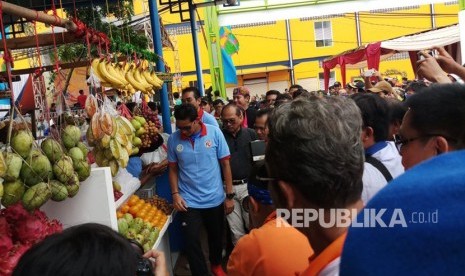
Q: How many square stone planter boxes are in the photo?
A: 0